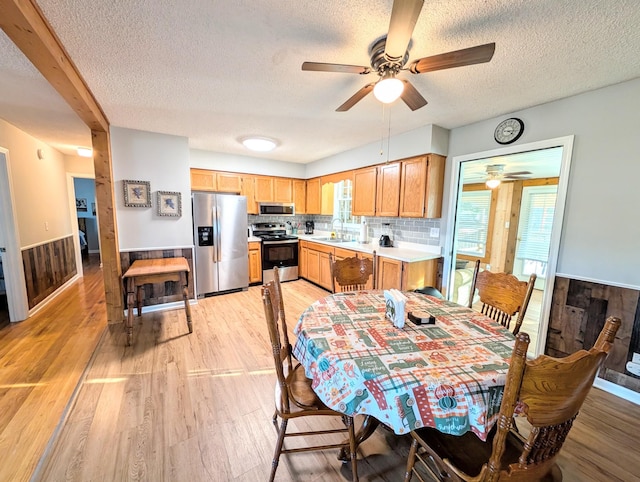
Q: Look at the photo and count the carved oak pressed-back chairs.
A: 4